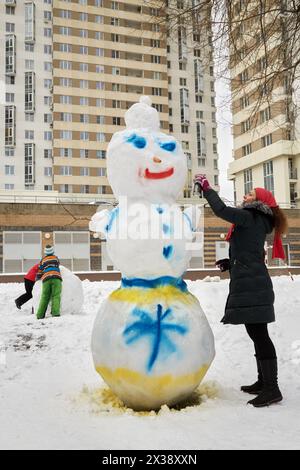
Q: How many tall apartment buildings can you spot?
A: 2